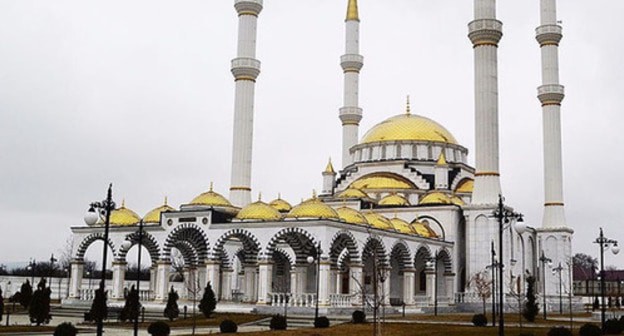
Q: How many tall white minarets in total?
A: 4